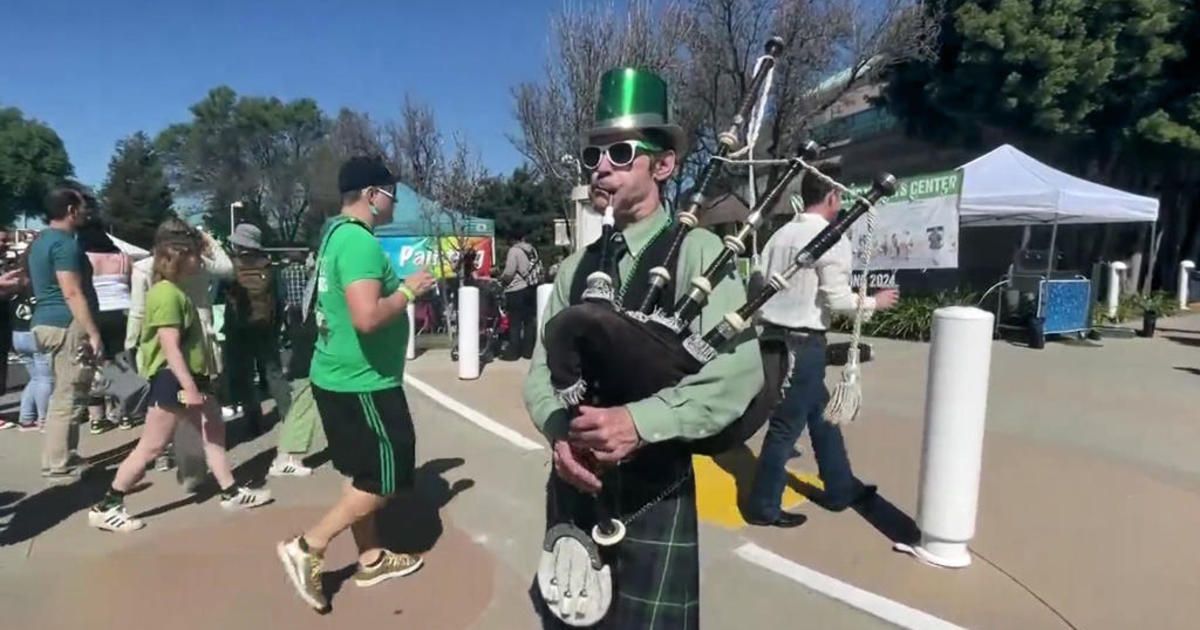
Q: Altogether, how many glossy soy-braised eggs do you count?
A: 0